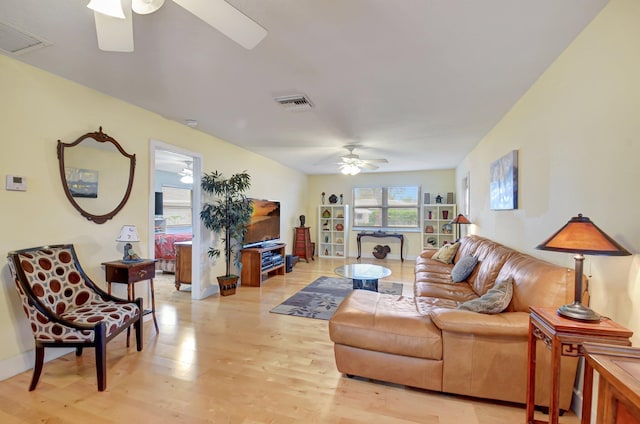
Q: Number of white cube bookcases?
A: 2